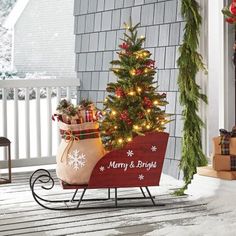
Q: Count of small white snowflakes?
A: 4